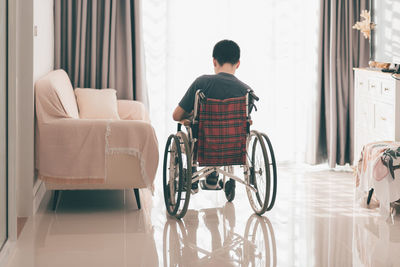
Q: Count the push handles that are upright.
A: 2